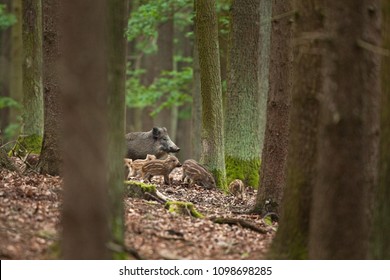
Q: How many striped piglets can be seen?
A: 5